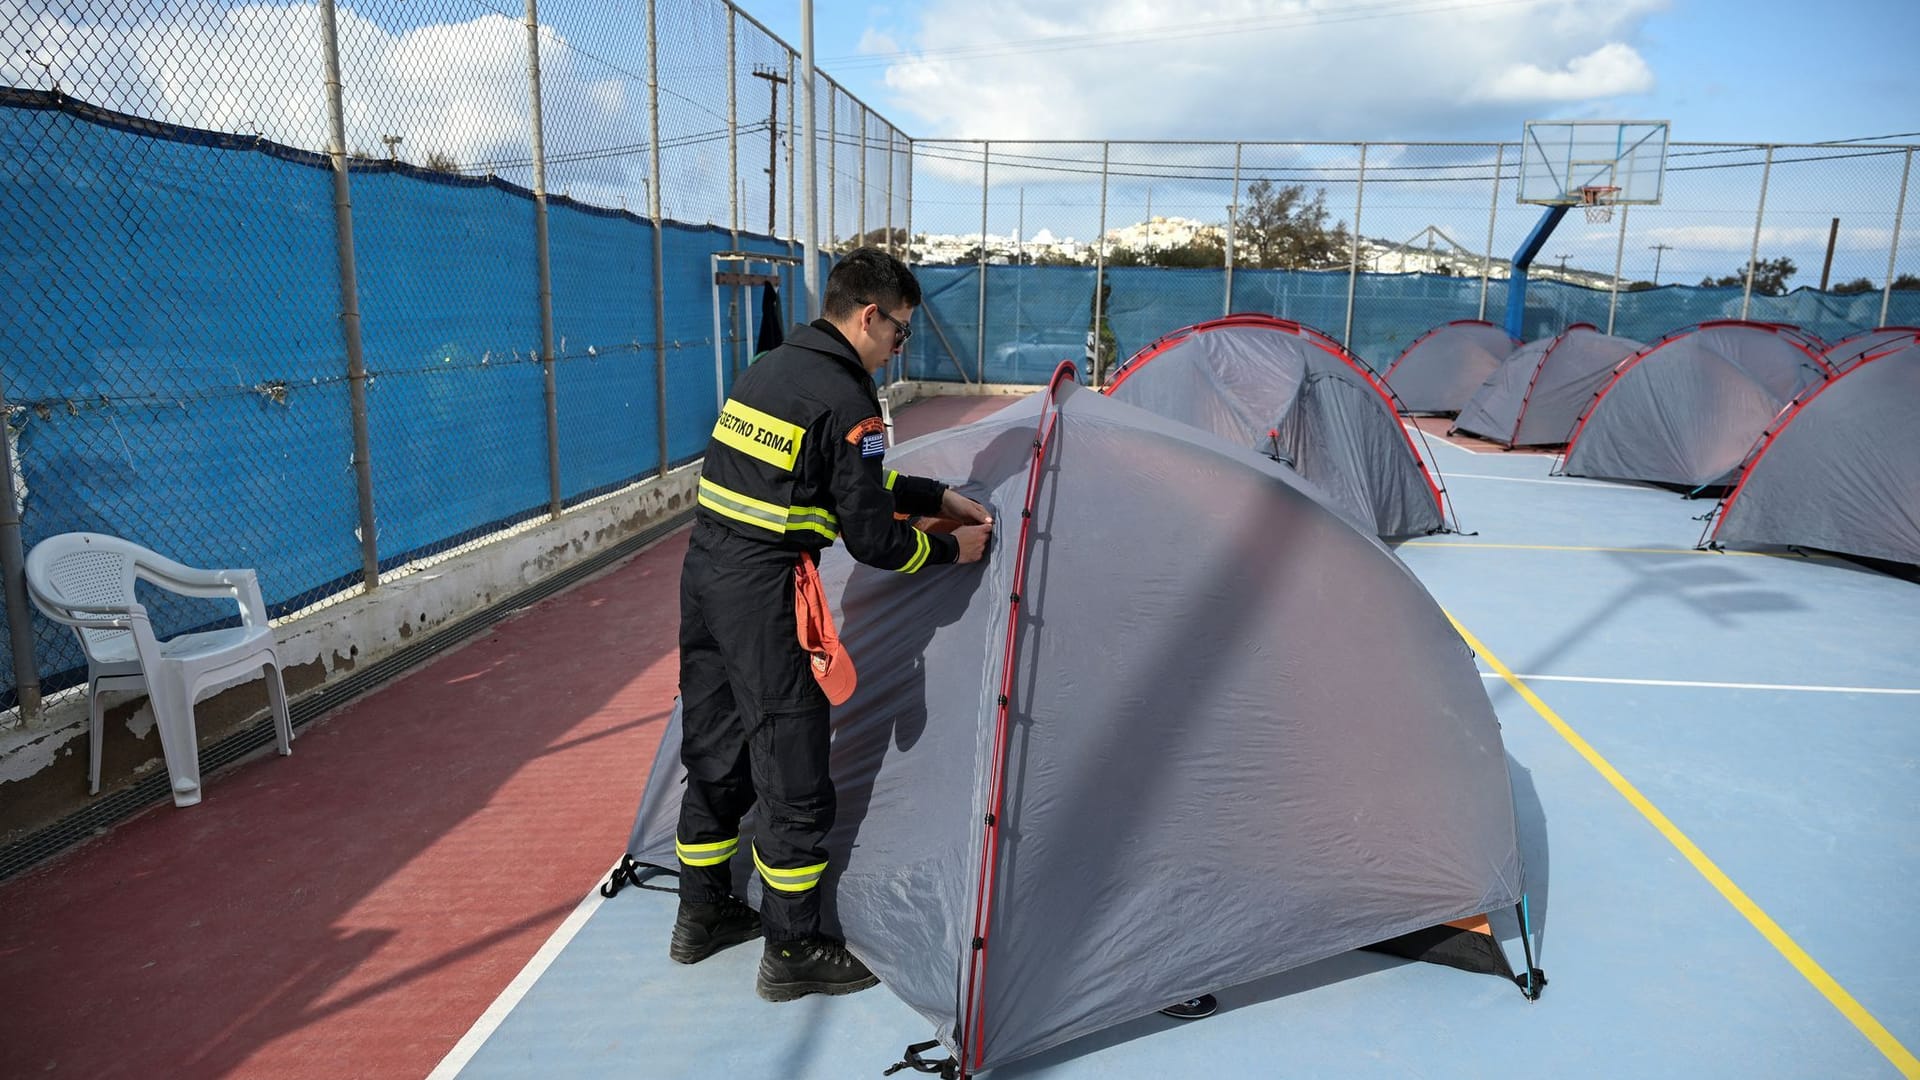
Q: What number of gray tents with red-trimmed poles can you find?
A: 7